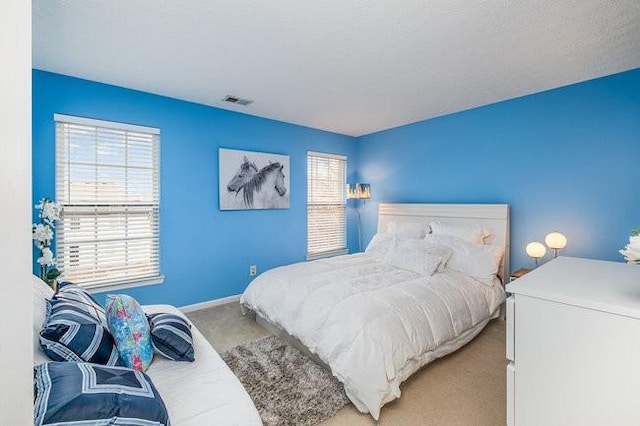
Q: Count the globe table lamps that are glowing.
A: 2